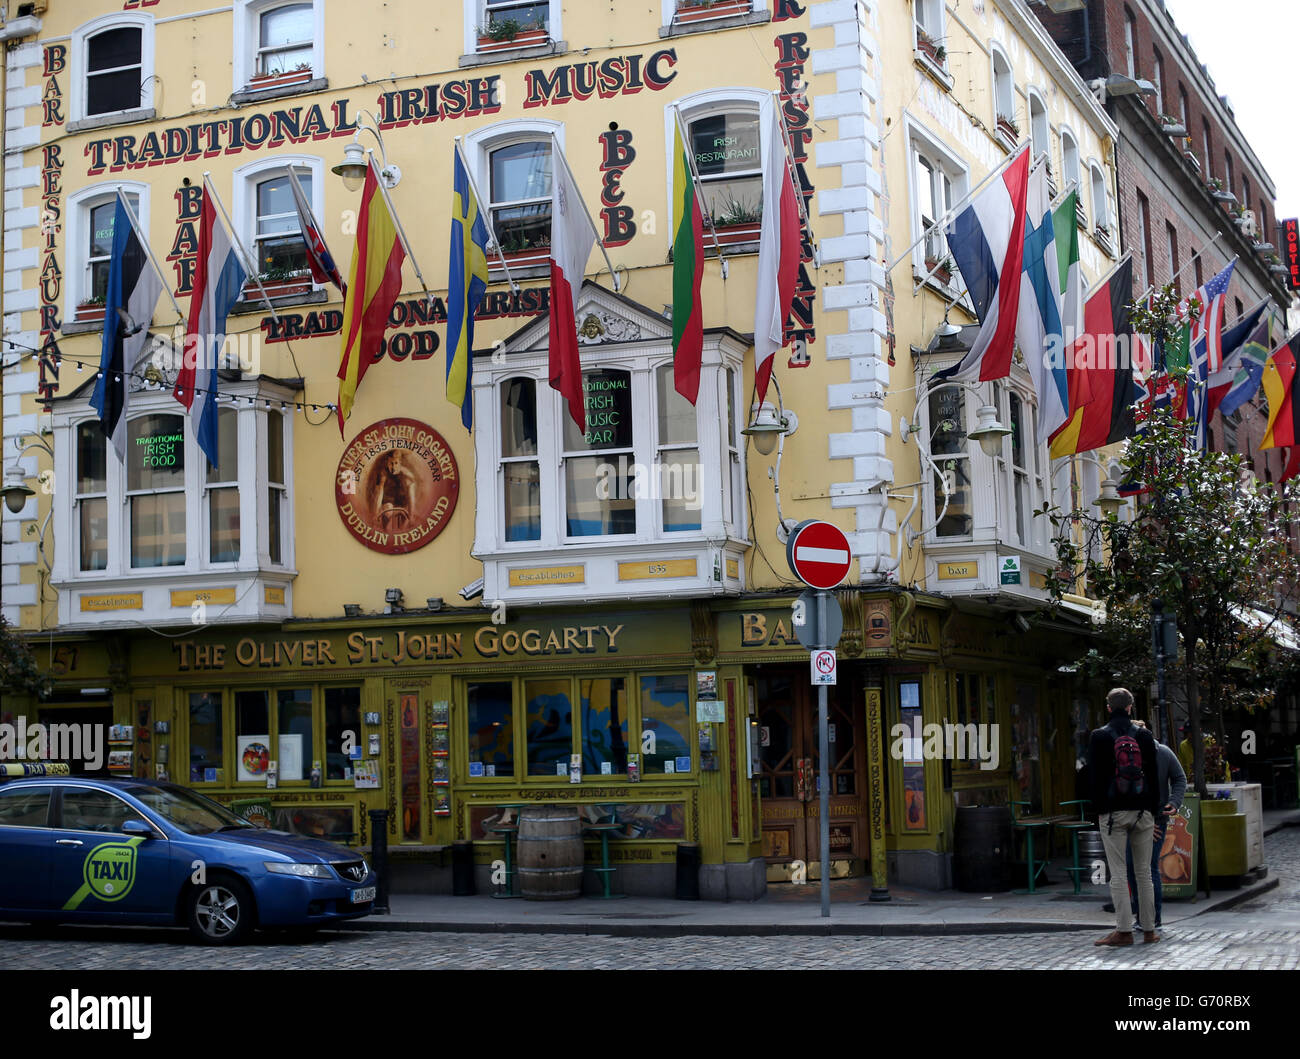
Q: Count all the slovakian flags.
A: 1